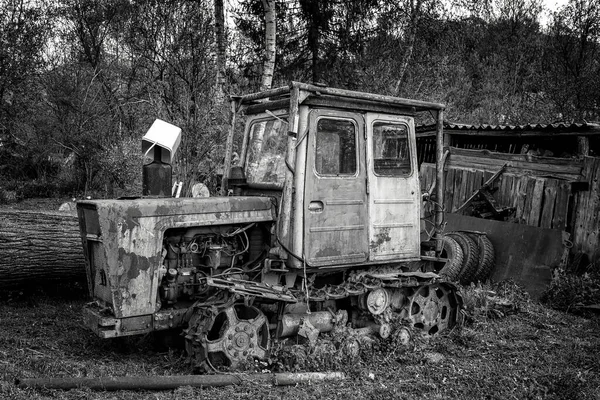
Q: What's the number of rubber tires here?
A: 3